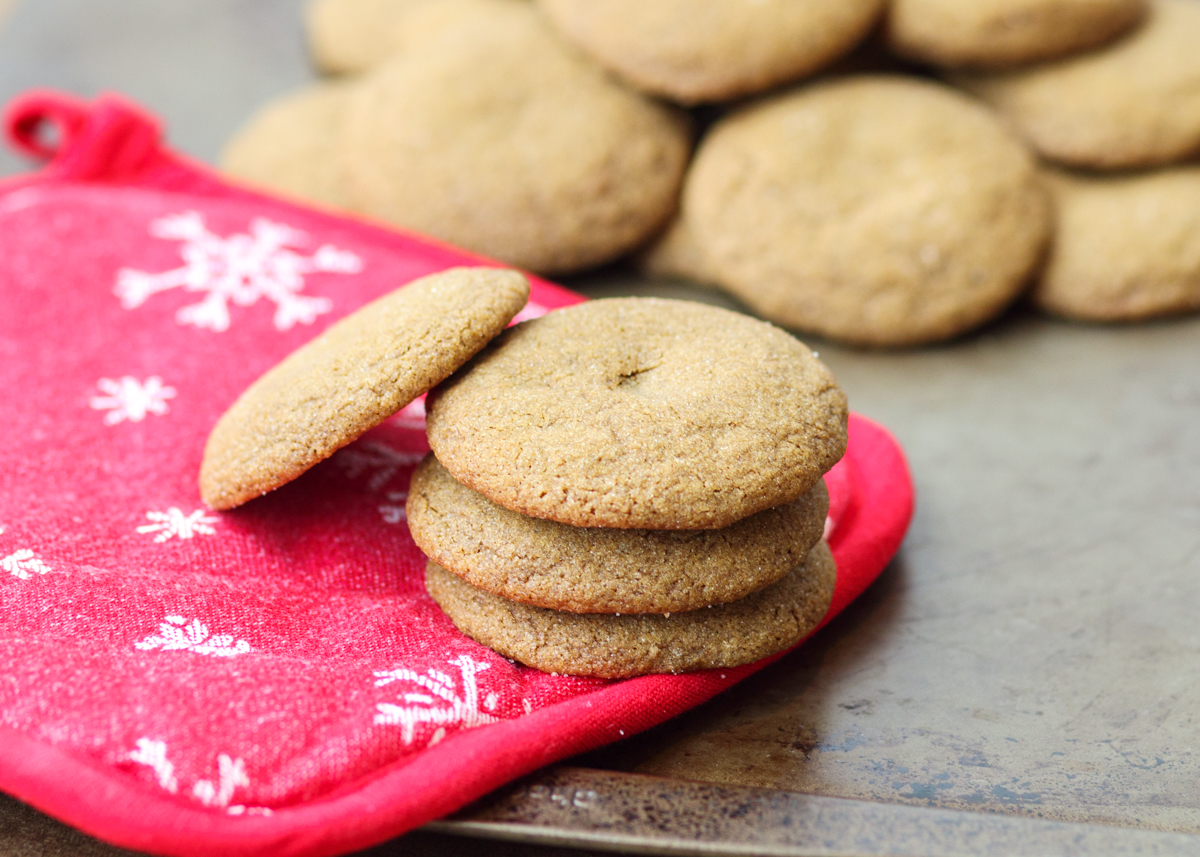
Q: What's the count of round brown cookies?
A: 13